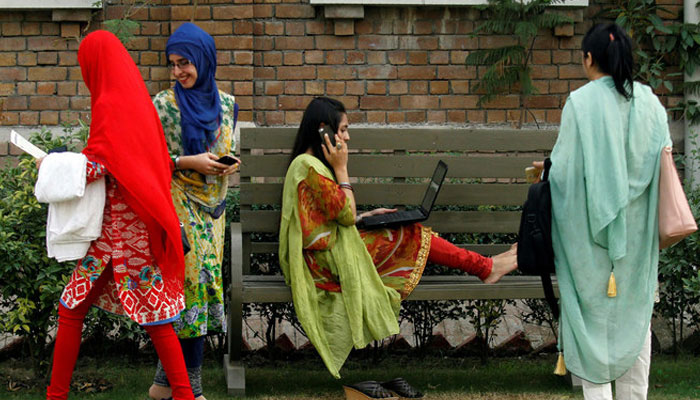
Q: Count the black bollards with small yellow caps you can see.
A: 0